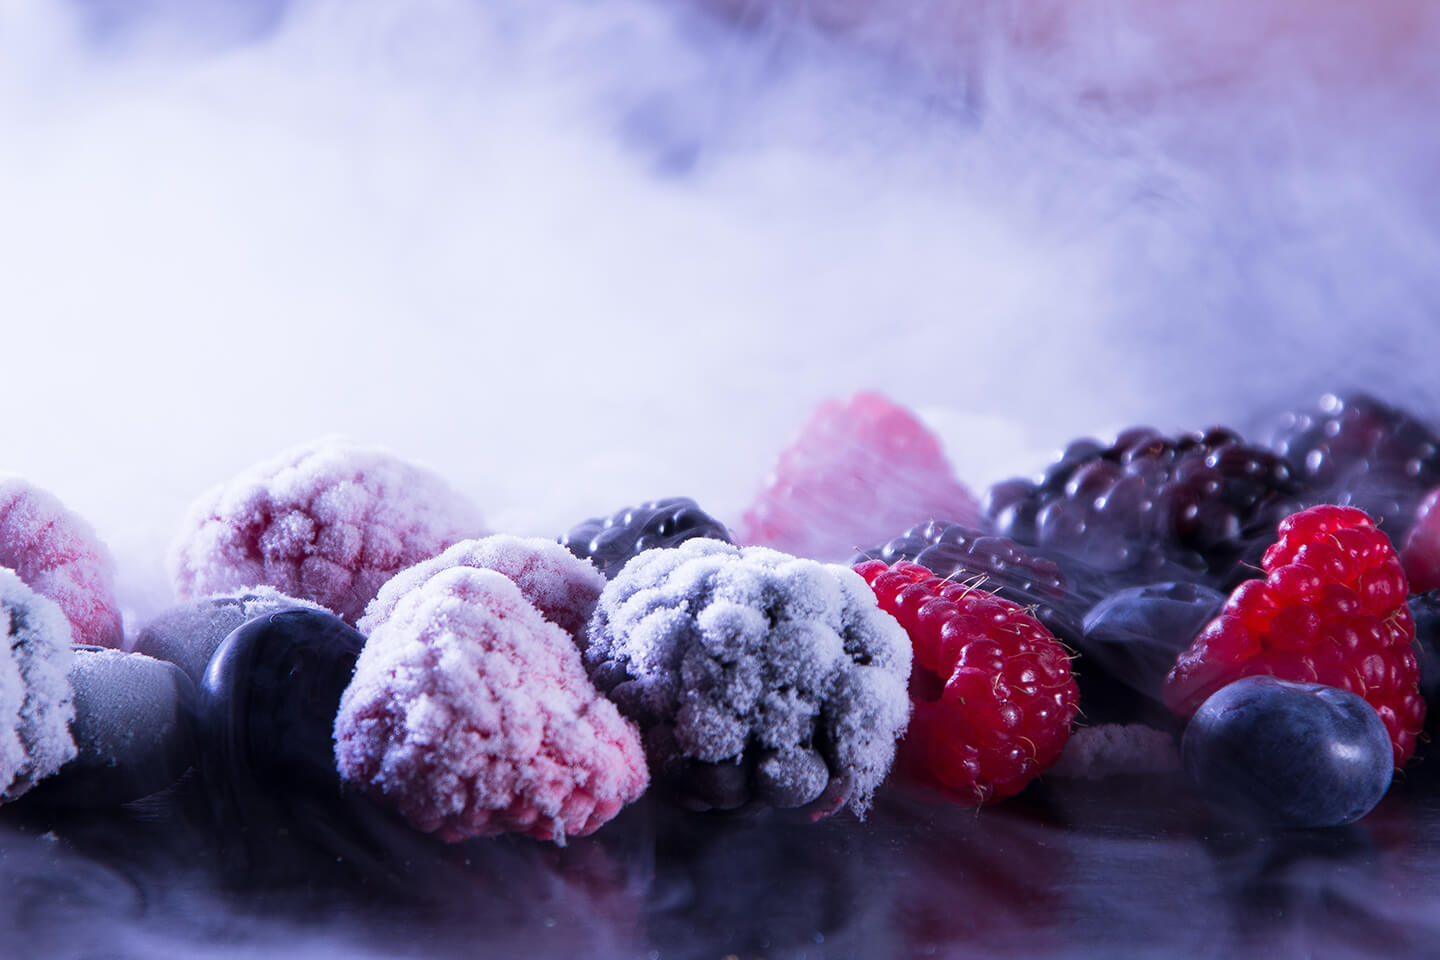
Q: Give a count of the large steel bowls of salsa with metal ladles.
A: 0